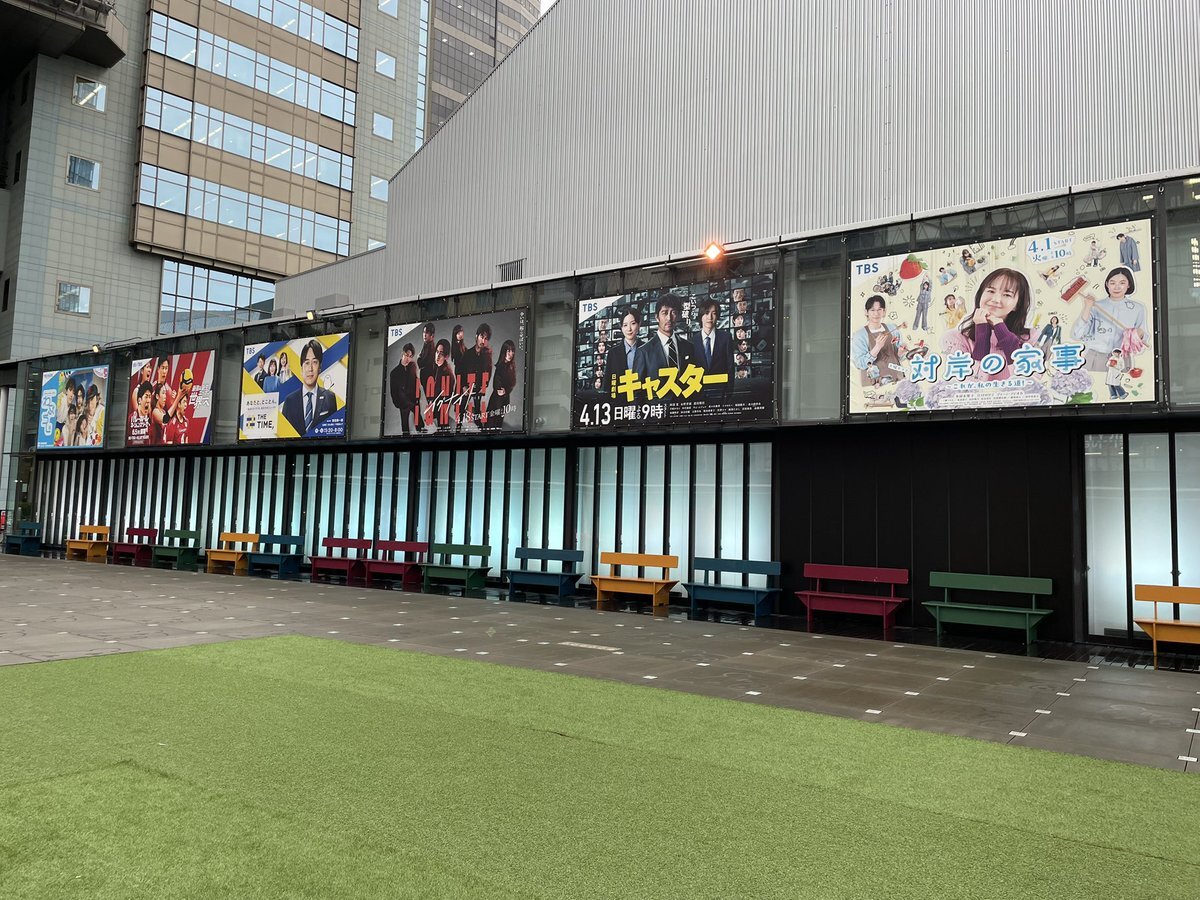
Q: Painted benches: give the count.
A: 15